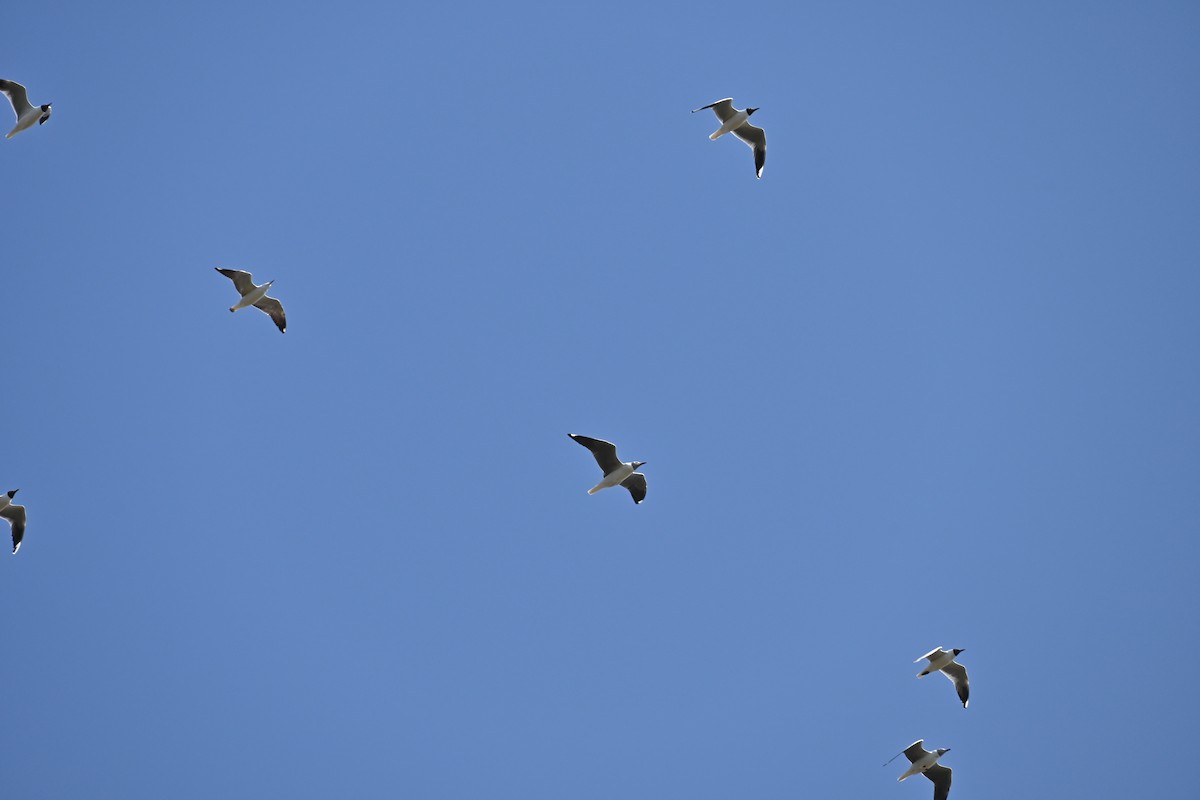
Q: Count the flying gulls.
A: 7